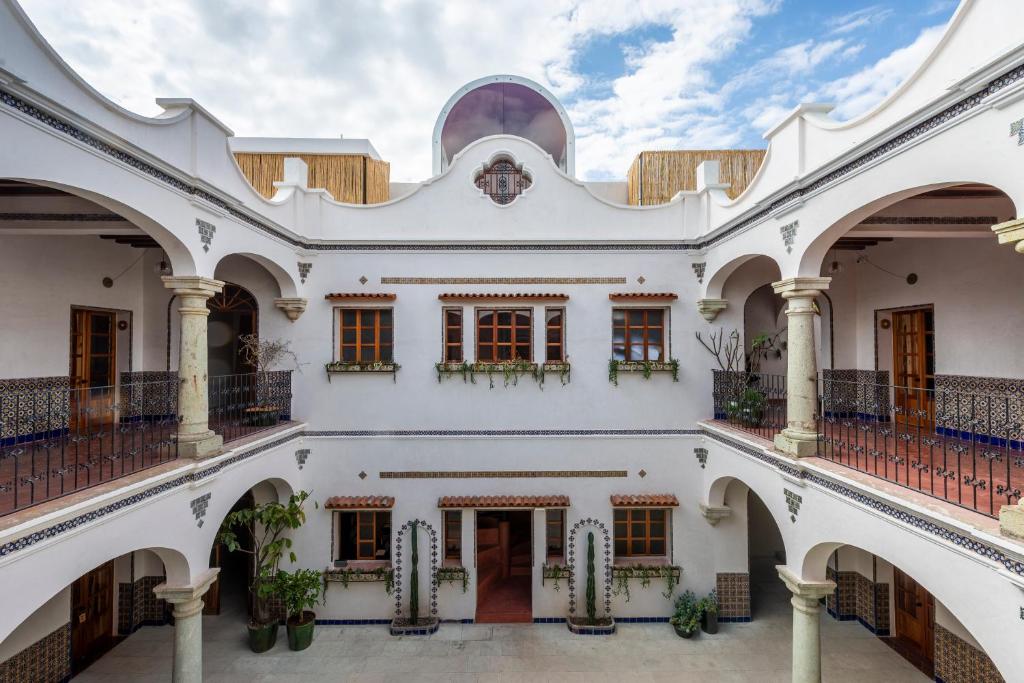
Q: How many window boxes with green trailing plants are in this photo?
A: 9